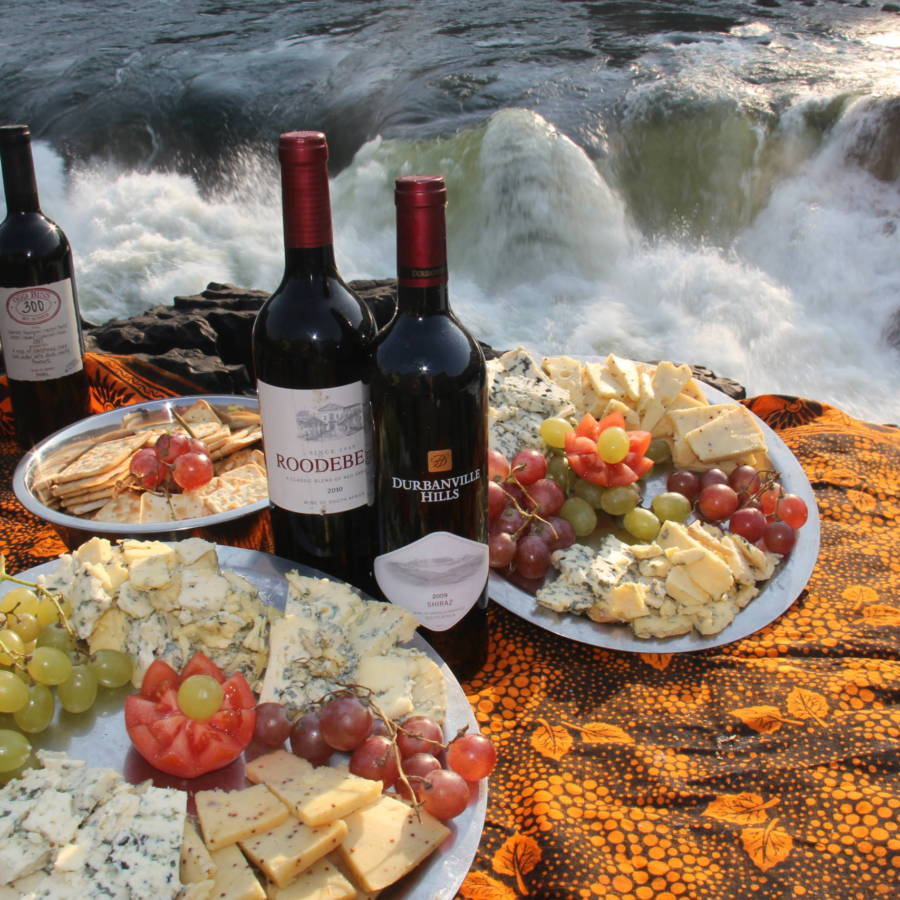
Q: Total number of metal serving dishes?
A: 3